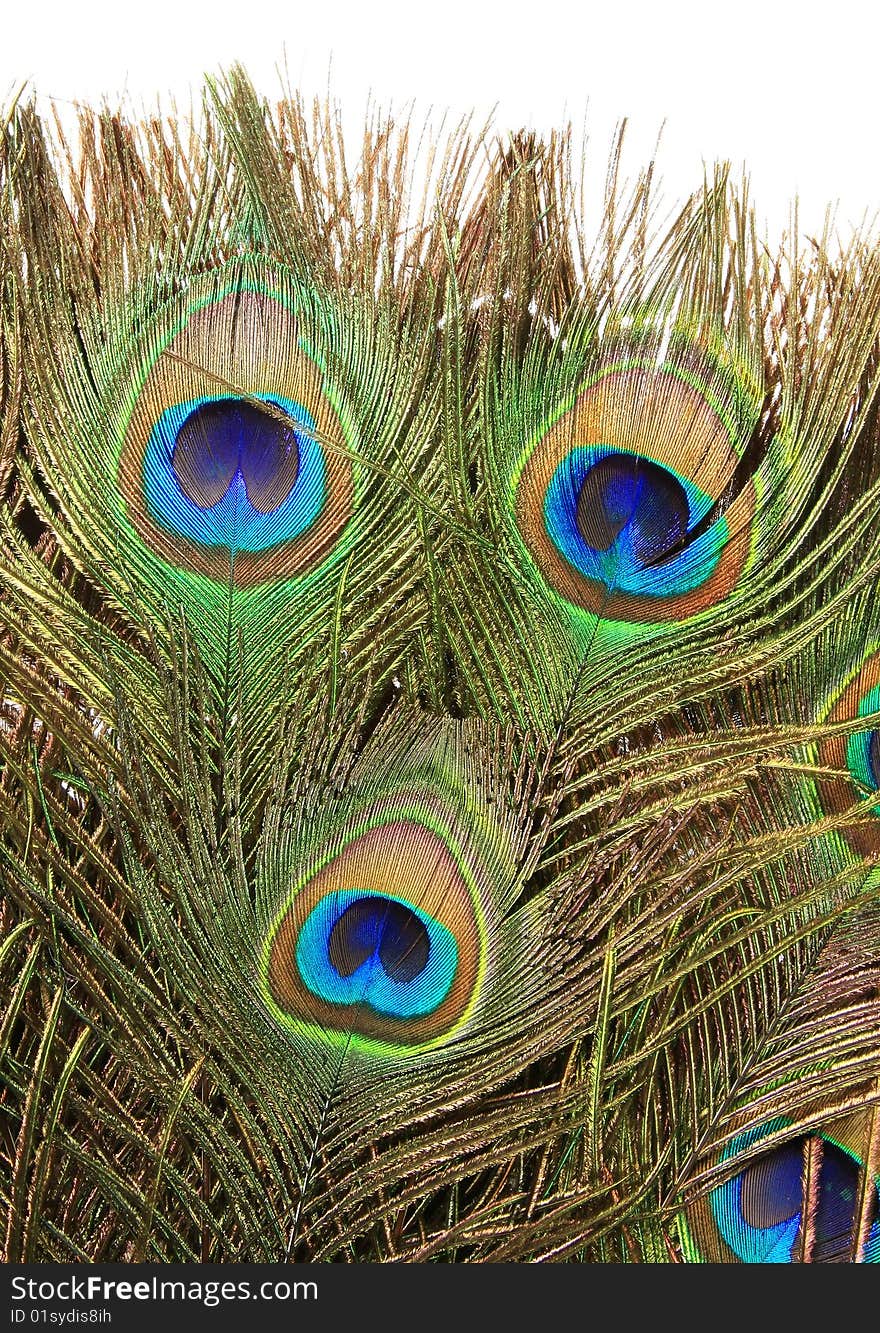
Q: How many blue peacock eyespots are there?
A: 5